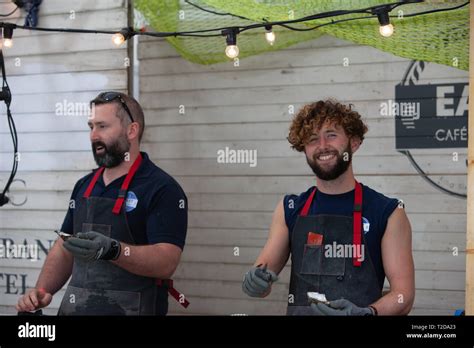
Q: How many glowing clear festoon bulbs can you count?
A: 5